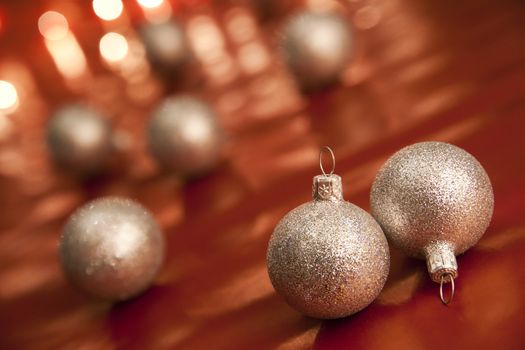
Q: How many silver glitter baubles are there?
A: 7